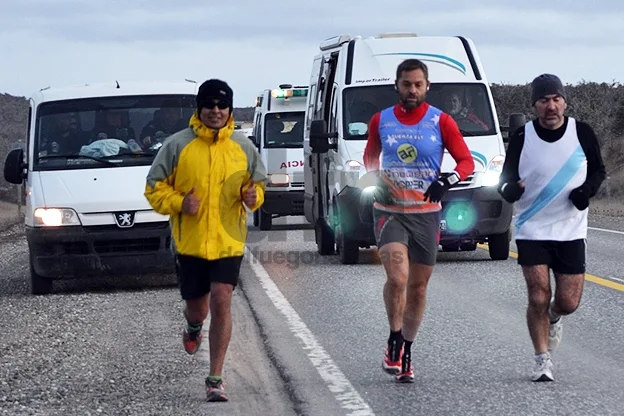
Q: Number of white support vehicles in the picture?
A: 3